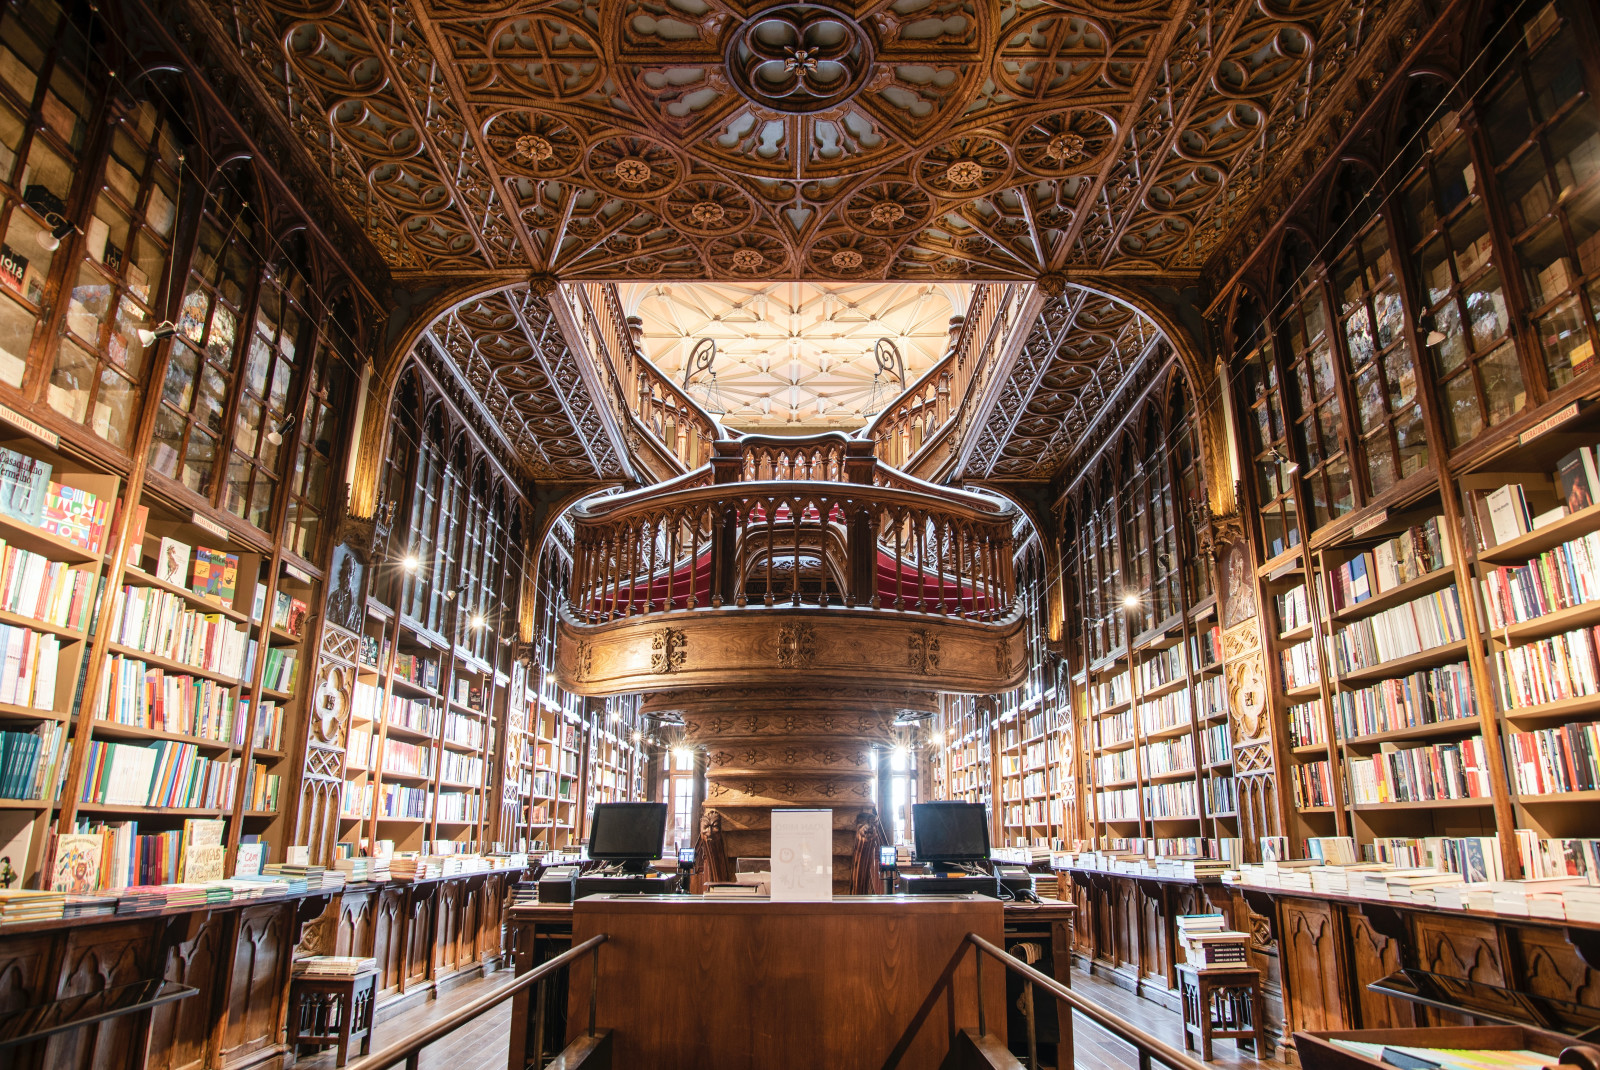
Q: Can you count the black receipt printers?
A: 2